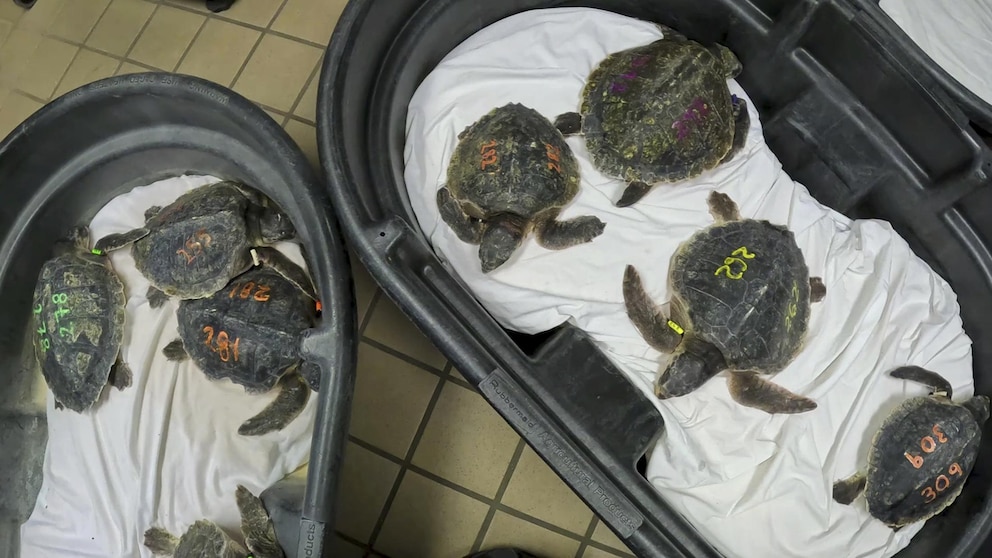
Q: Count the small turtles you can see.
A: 8